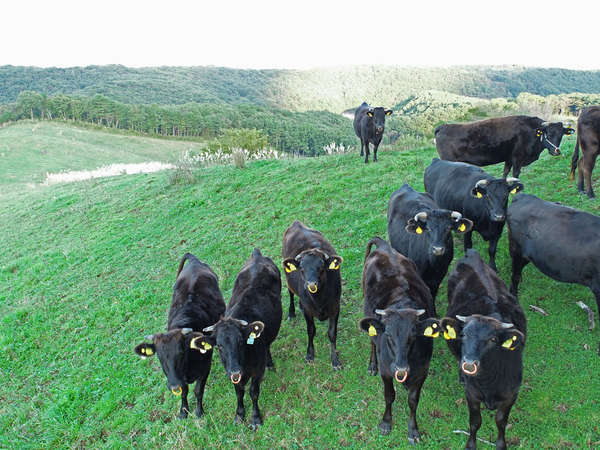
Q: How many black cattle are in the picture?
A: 11